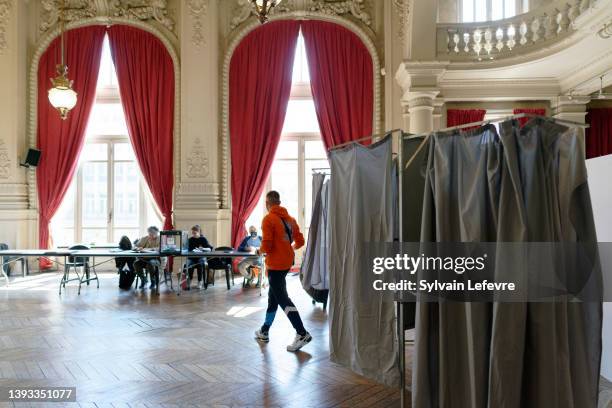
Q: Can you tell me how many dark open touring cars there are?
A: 0